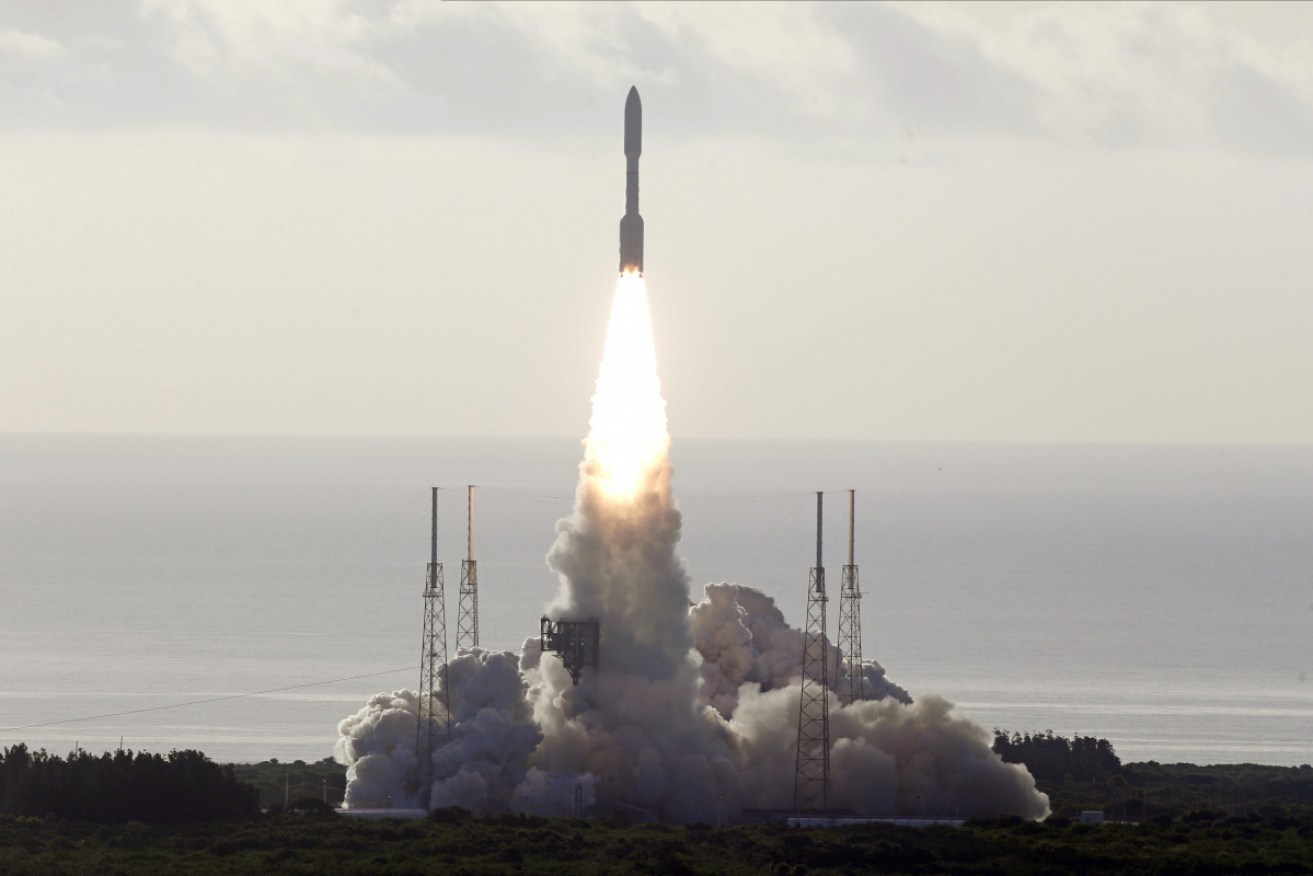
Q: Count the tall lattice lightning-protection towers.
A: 4